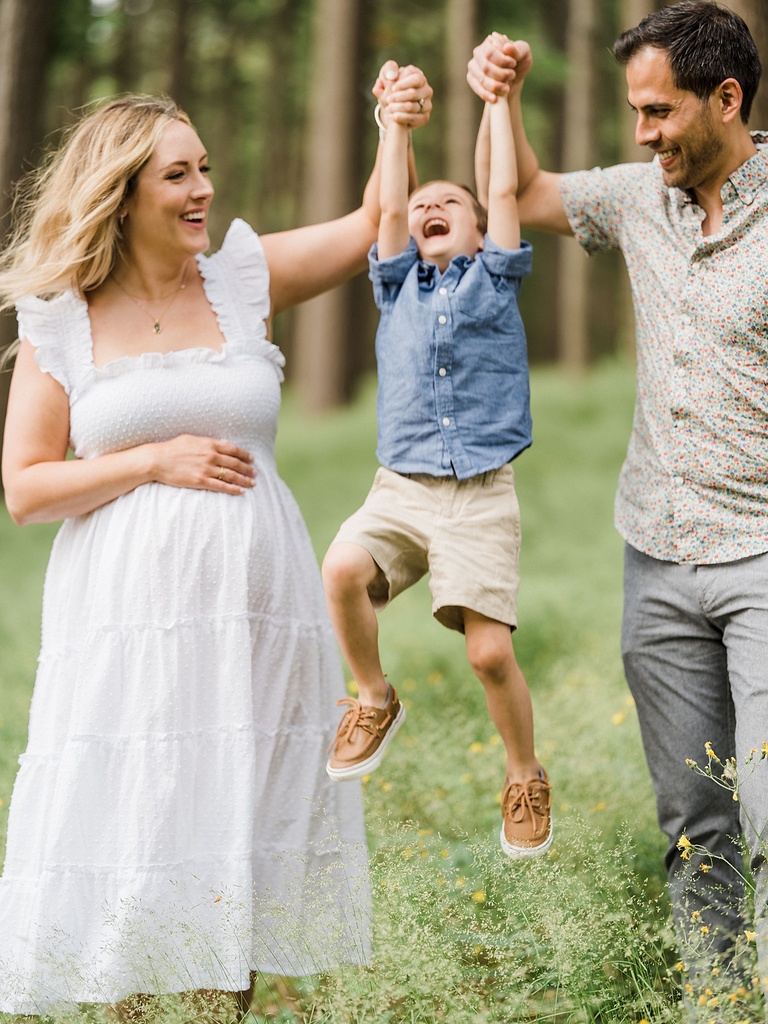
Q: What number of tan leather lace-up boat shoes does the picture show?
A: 2